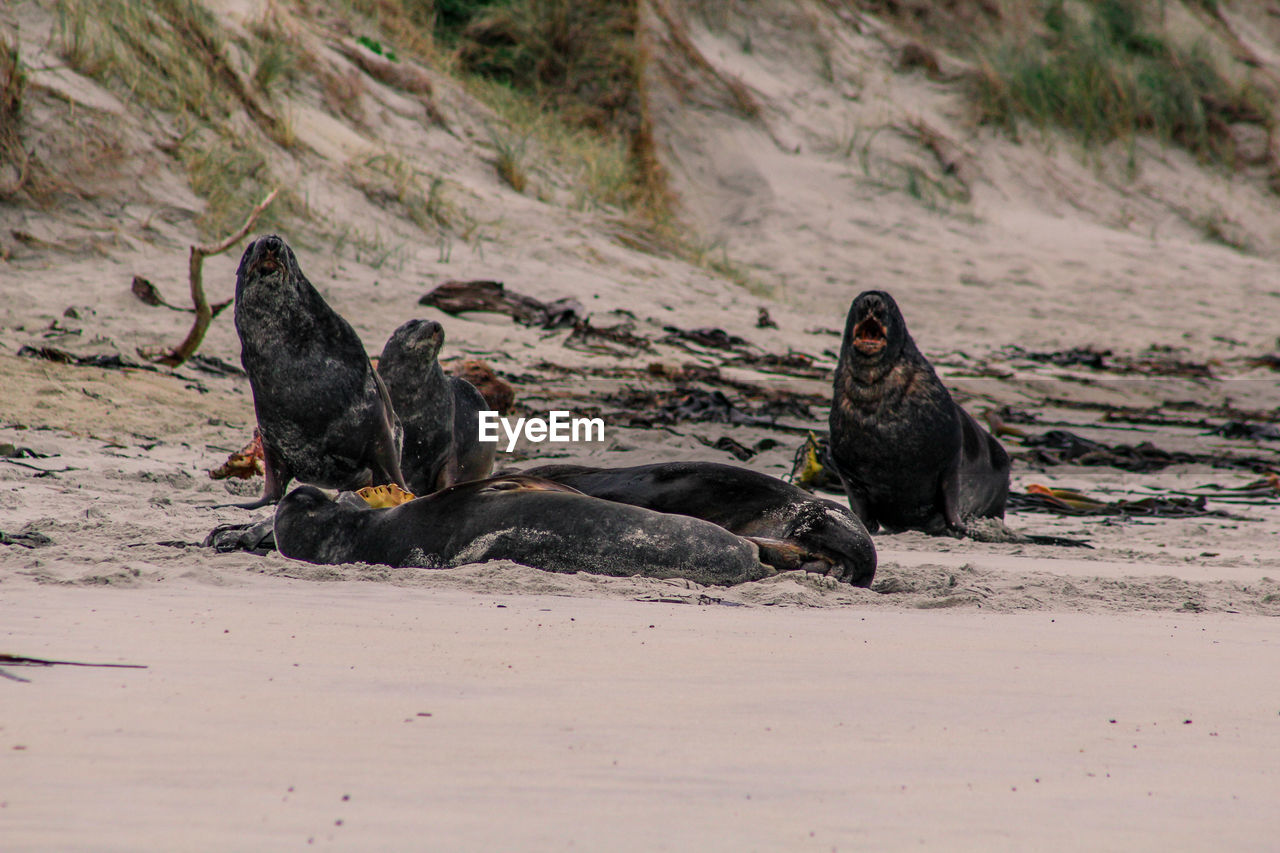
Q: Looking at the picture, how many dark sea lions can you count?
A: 5